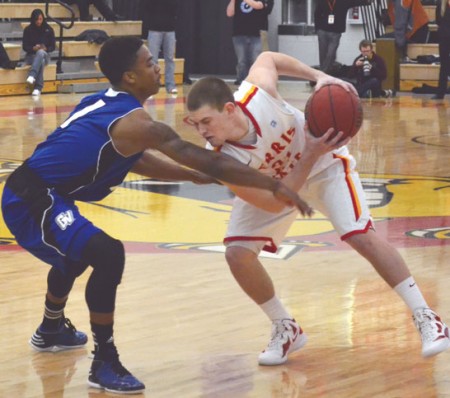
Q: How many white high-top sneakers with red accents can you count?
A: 2